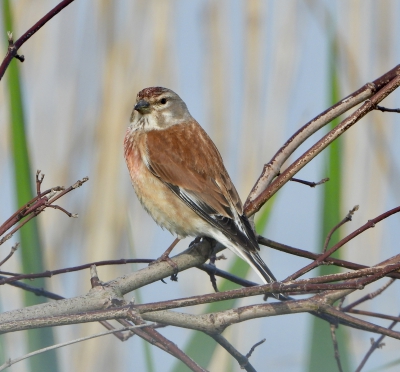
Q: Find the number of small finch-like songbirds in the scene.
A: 1